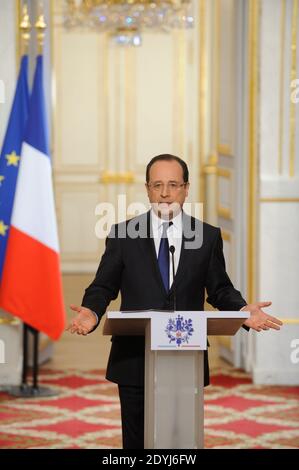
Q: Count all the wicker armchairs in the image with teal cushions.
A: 0